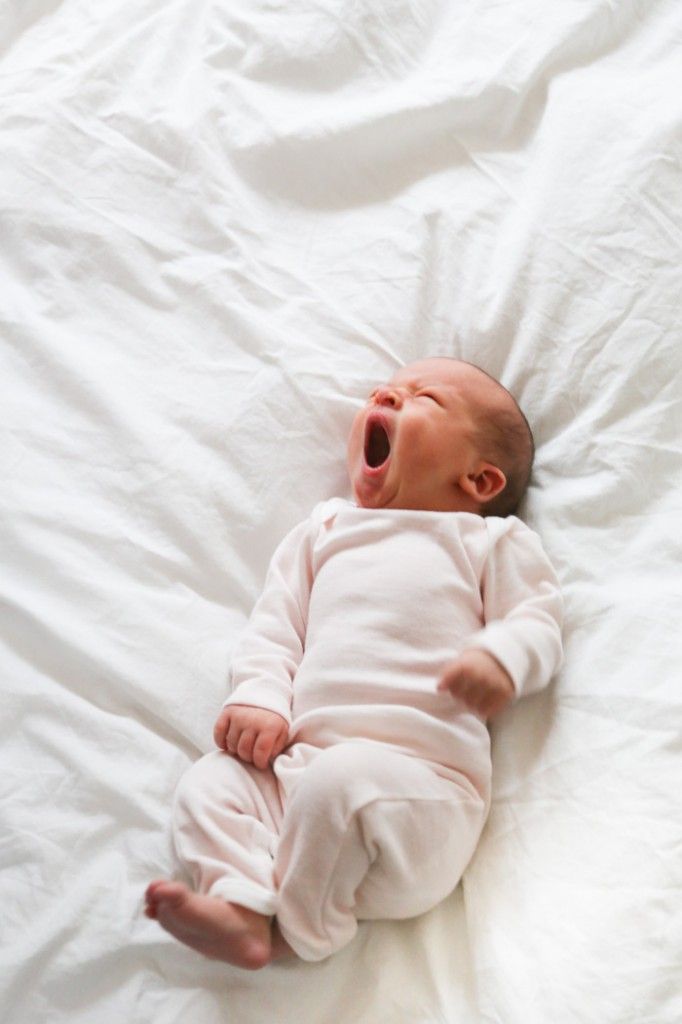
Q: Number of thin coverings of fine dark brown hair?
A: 1